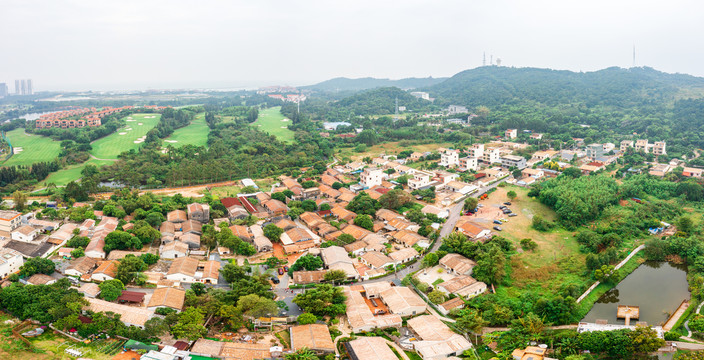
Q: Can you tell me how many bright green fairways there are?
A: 4